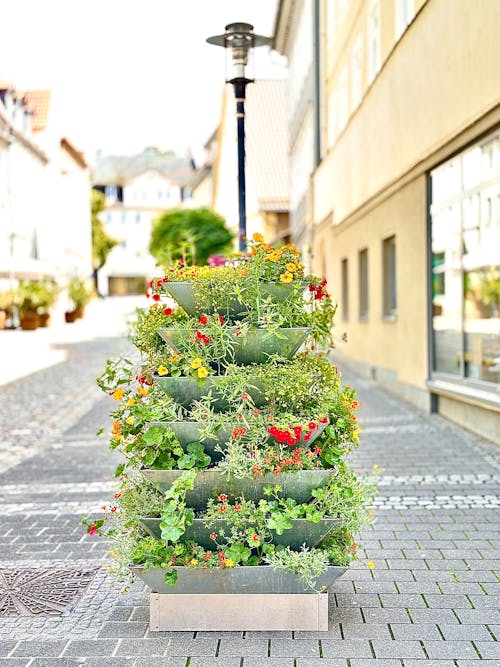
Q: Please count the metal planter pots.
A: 7